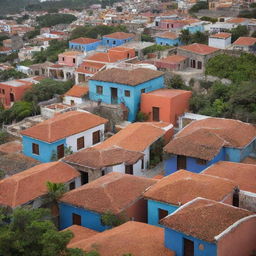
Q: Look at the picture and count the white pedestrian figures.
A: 0